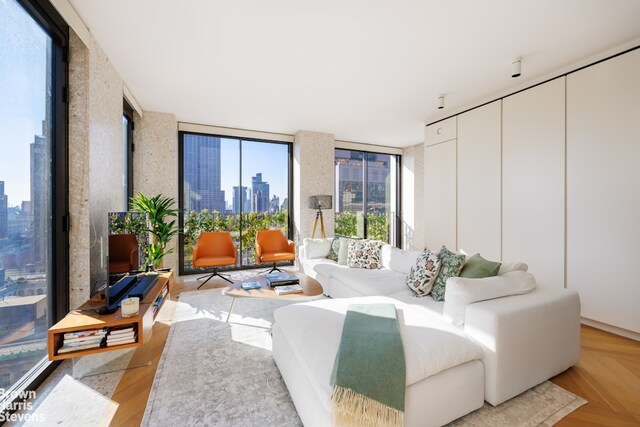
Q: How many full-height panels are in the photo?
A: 3